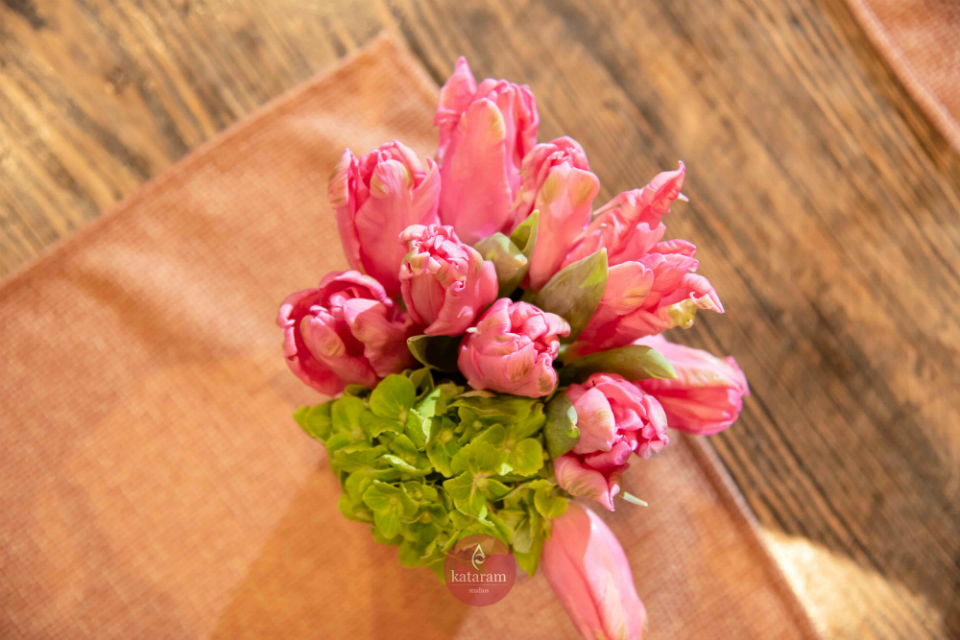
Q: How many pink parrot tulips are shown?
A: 11